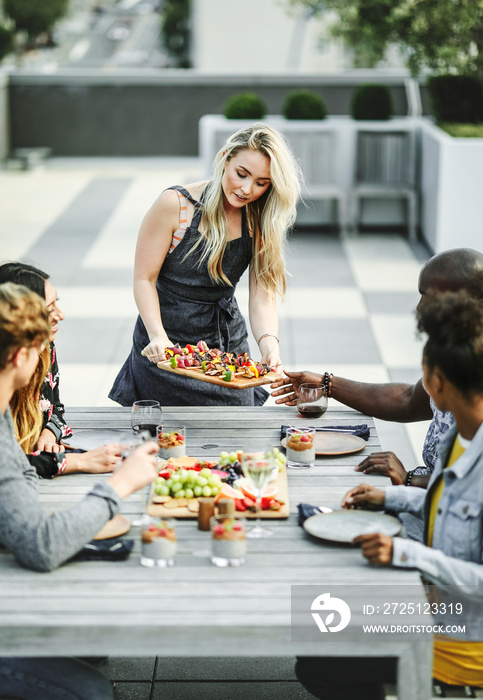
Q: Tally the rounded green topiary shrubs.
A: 3